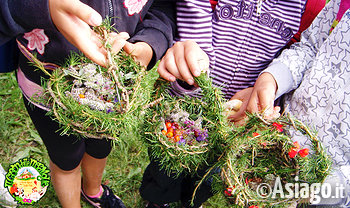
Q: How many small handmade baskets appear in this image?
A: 3